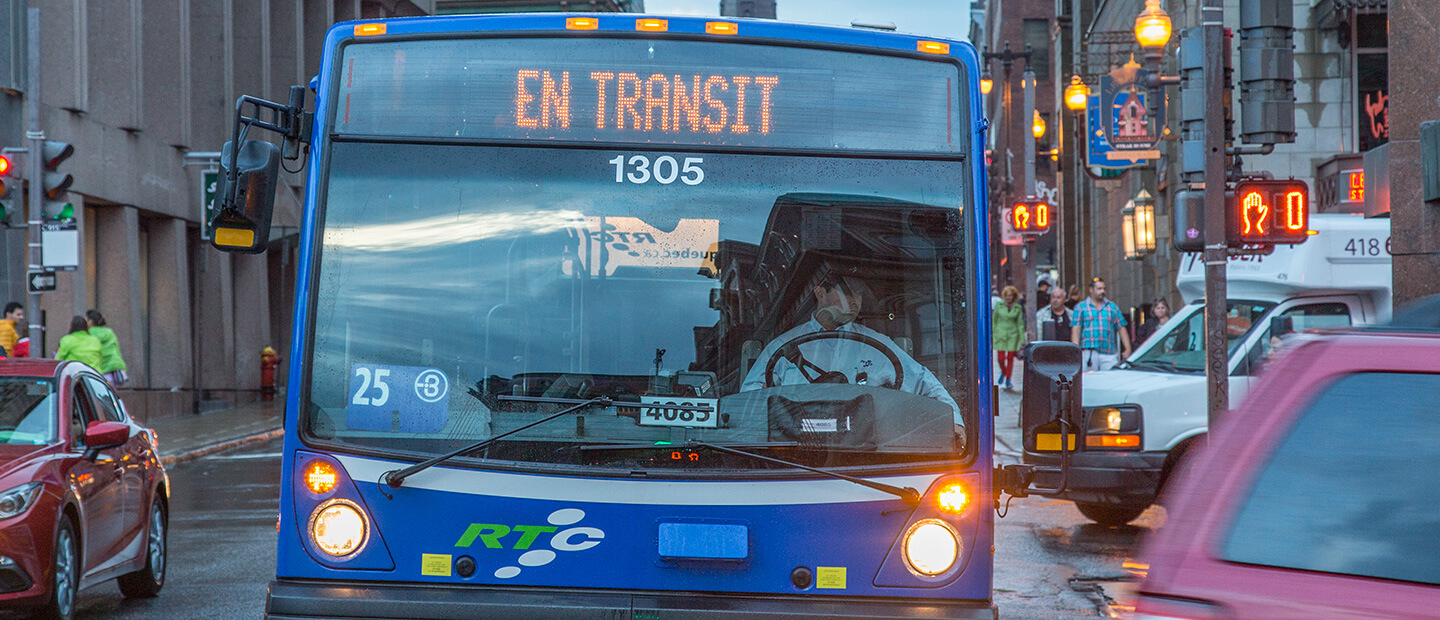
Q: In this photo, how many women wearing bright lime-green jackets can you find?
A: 2